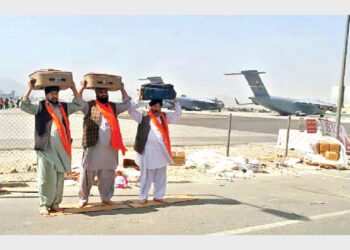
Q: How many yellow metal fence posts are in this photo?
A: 0